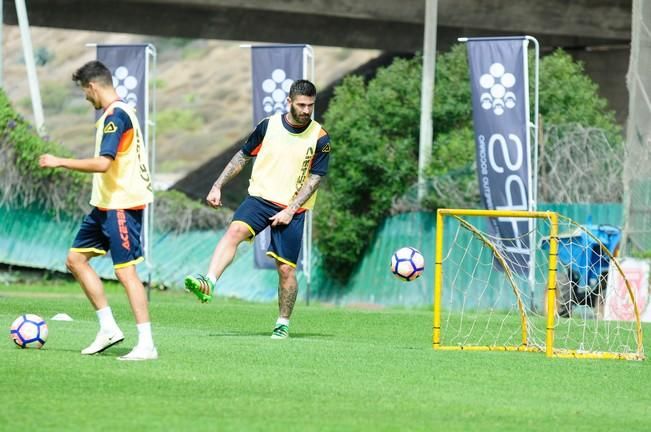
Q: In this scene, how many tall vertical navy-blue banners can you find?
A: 3